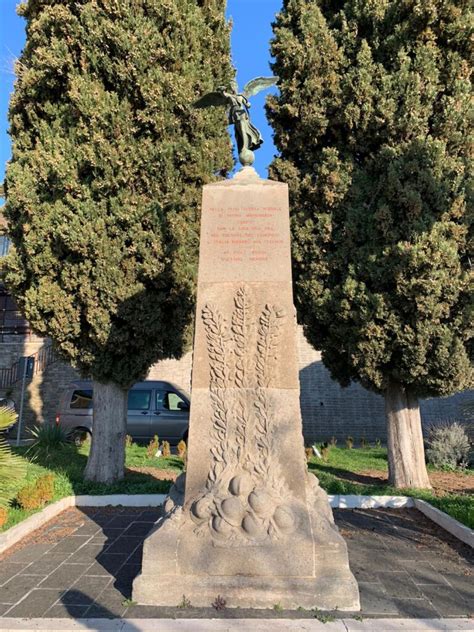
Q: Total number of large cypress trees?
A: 2